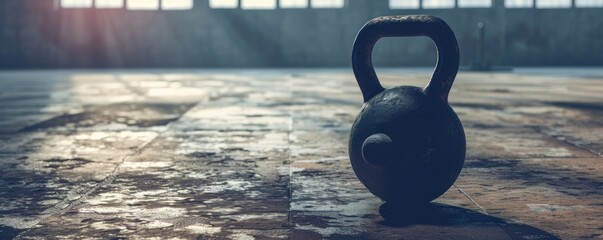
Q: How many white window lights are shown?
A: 14